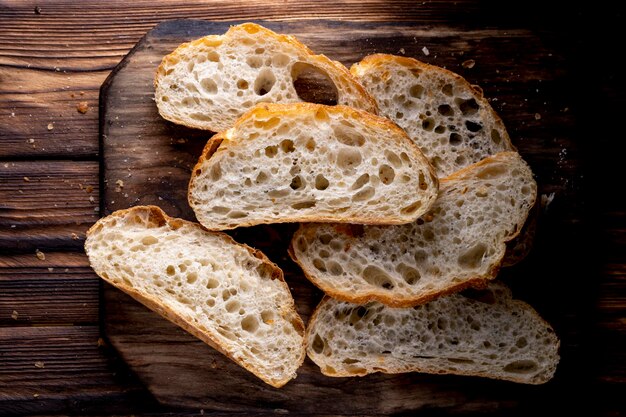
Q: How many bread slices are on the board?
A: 6